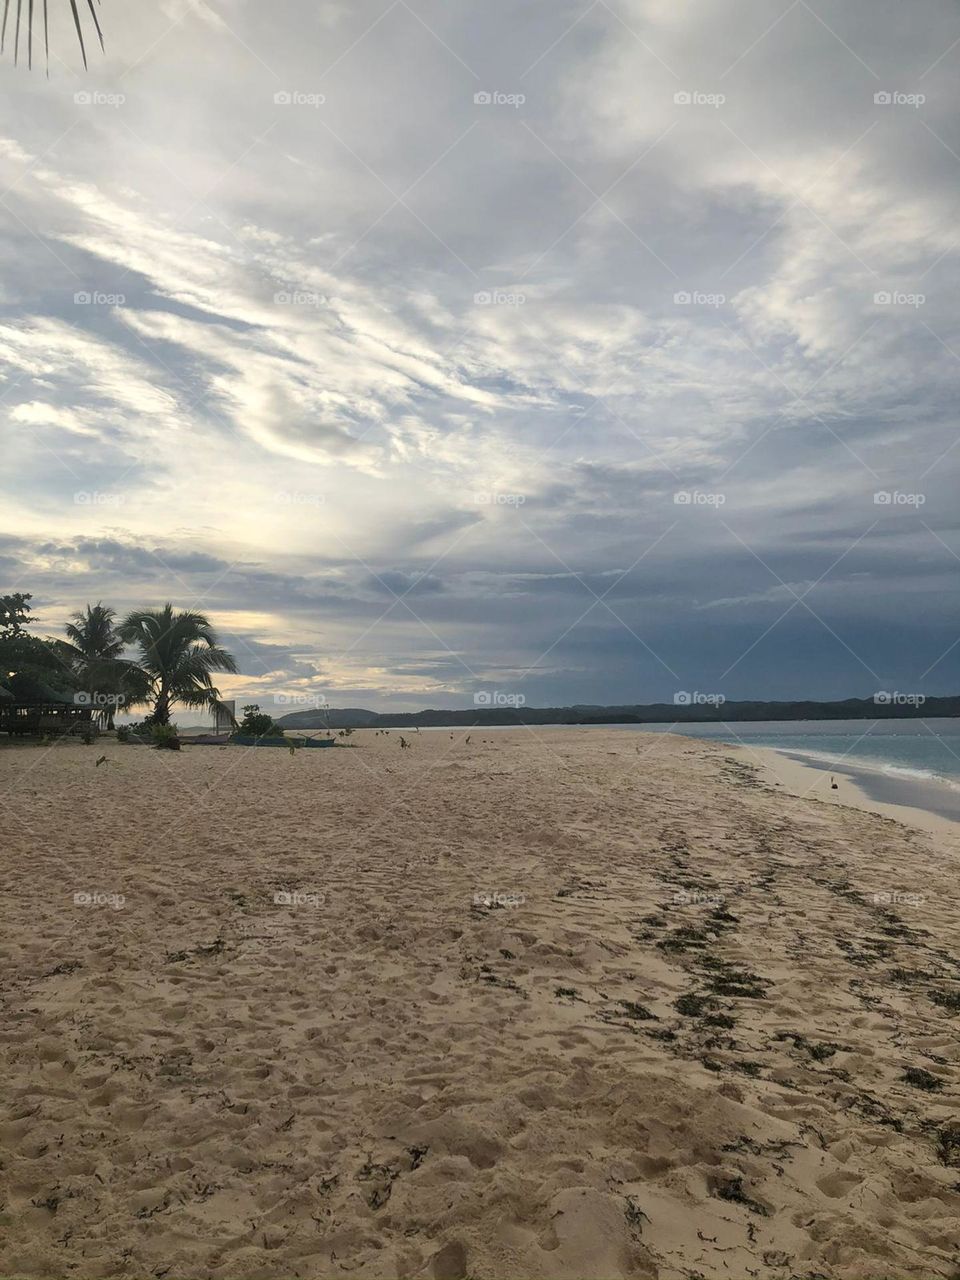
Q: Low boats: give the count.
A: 2